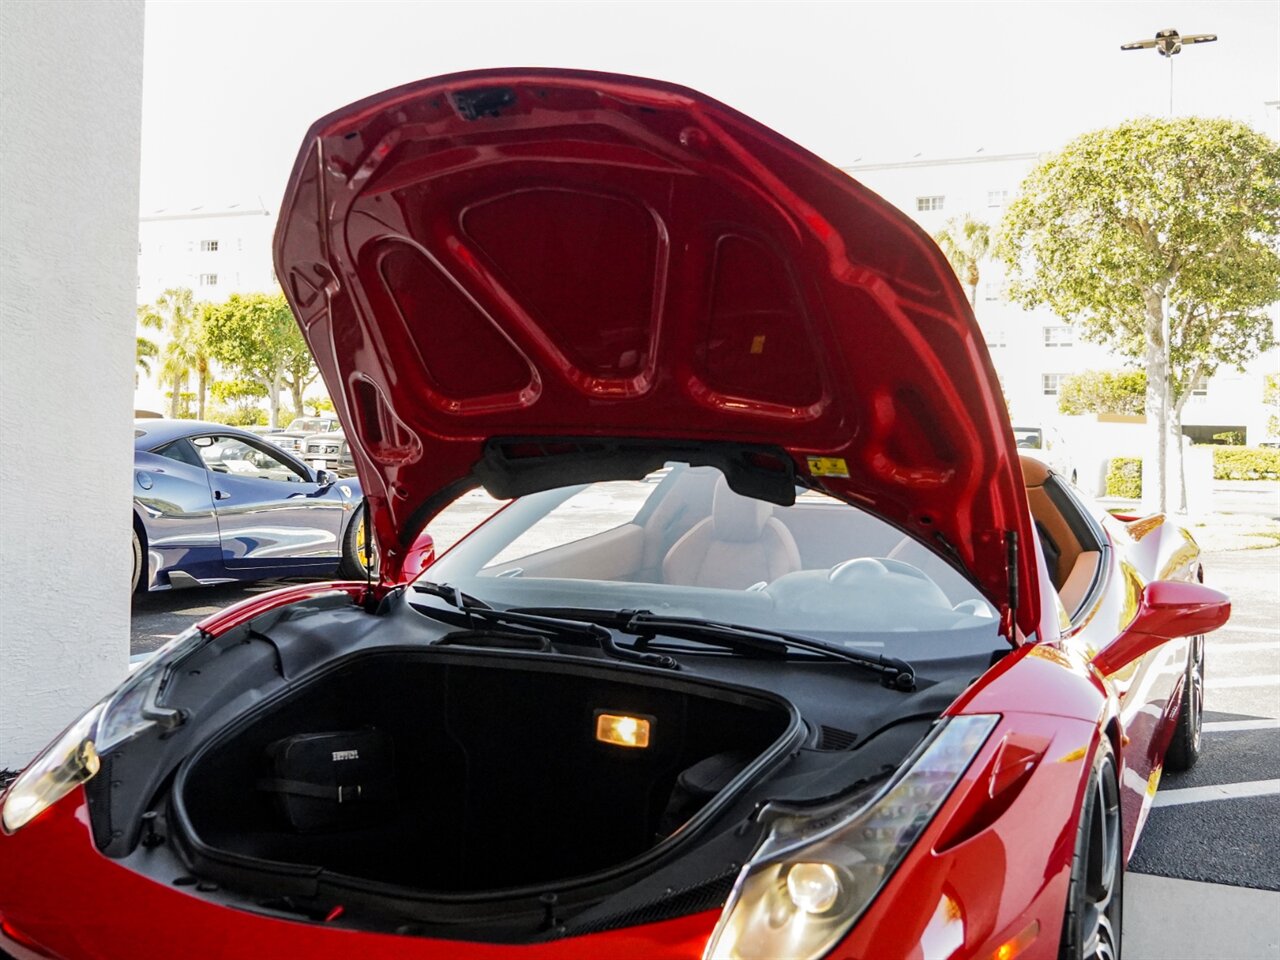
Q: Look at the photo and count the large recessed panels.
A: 3